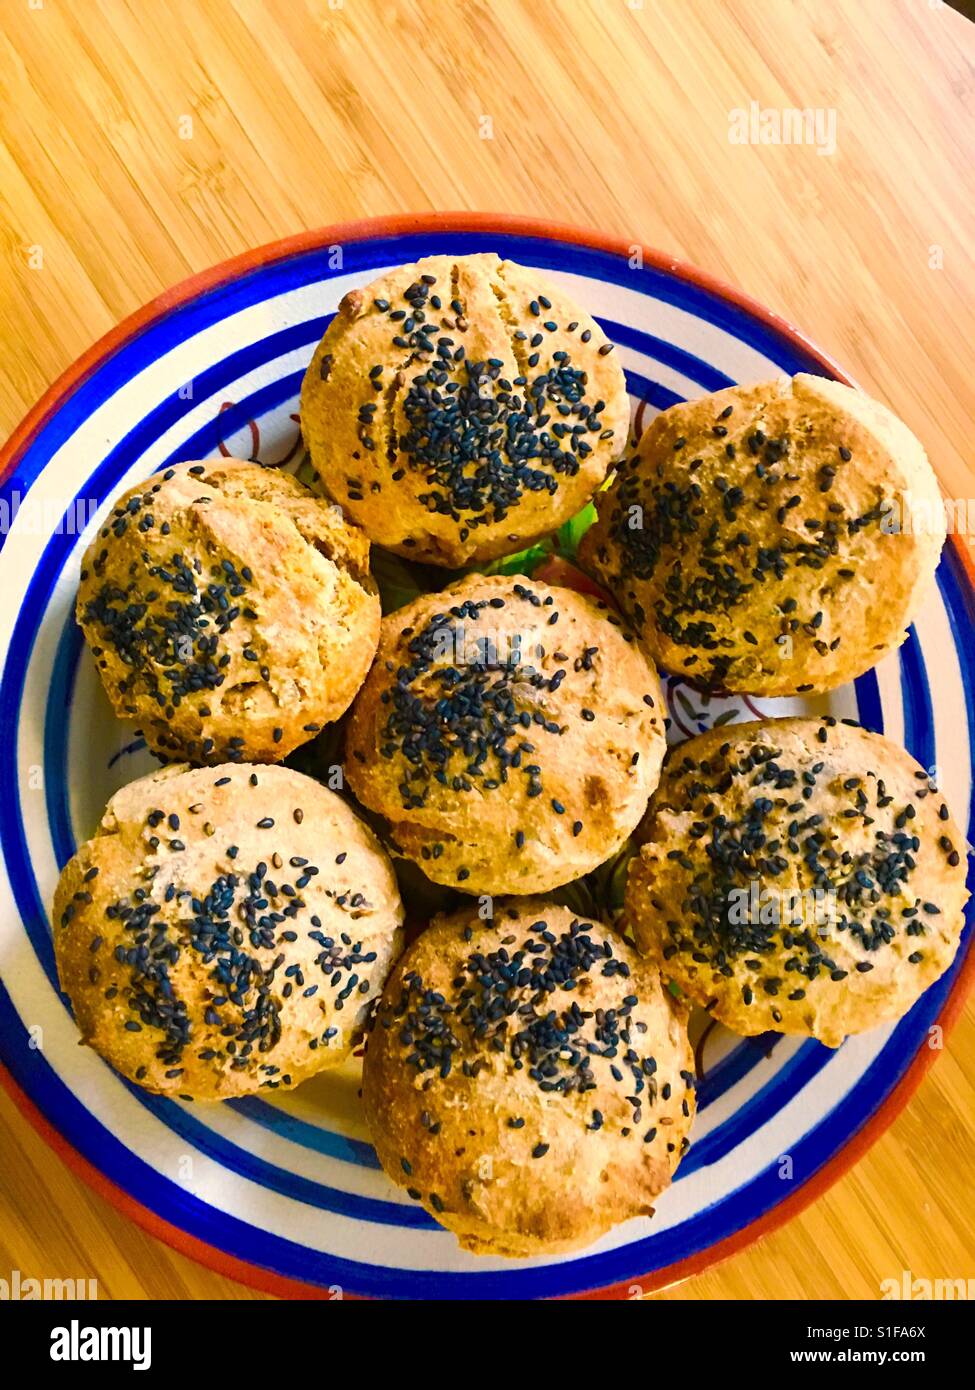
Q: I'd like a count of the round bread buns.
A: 7